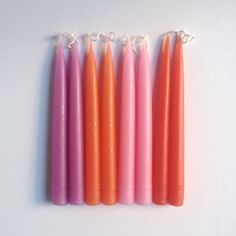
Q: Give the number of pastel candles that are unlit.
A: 8